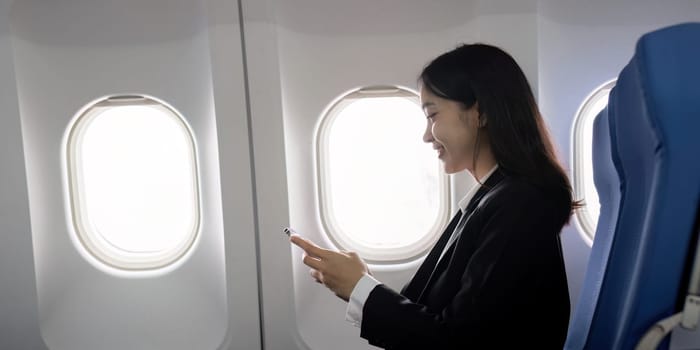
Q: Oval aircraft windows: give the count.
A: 3